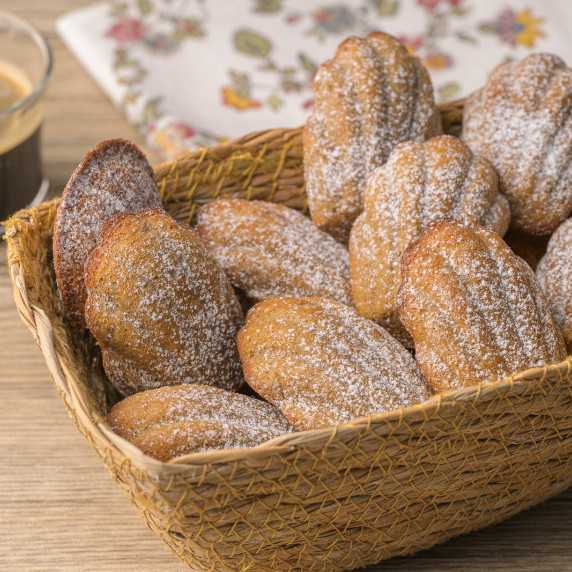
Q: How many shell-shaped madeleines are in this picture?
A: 10